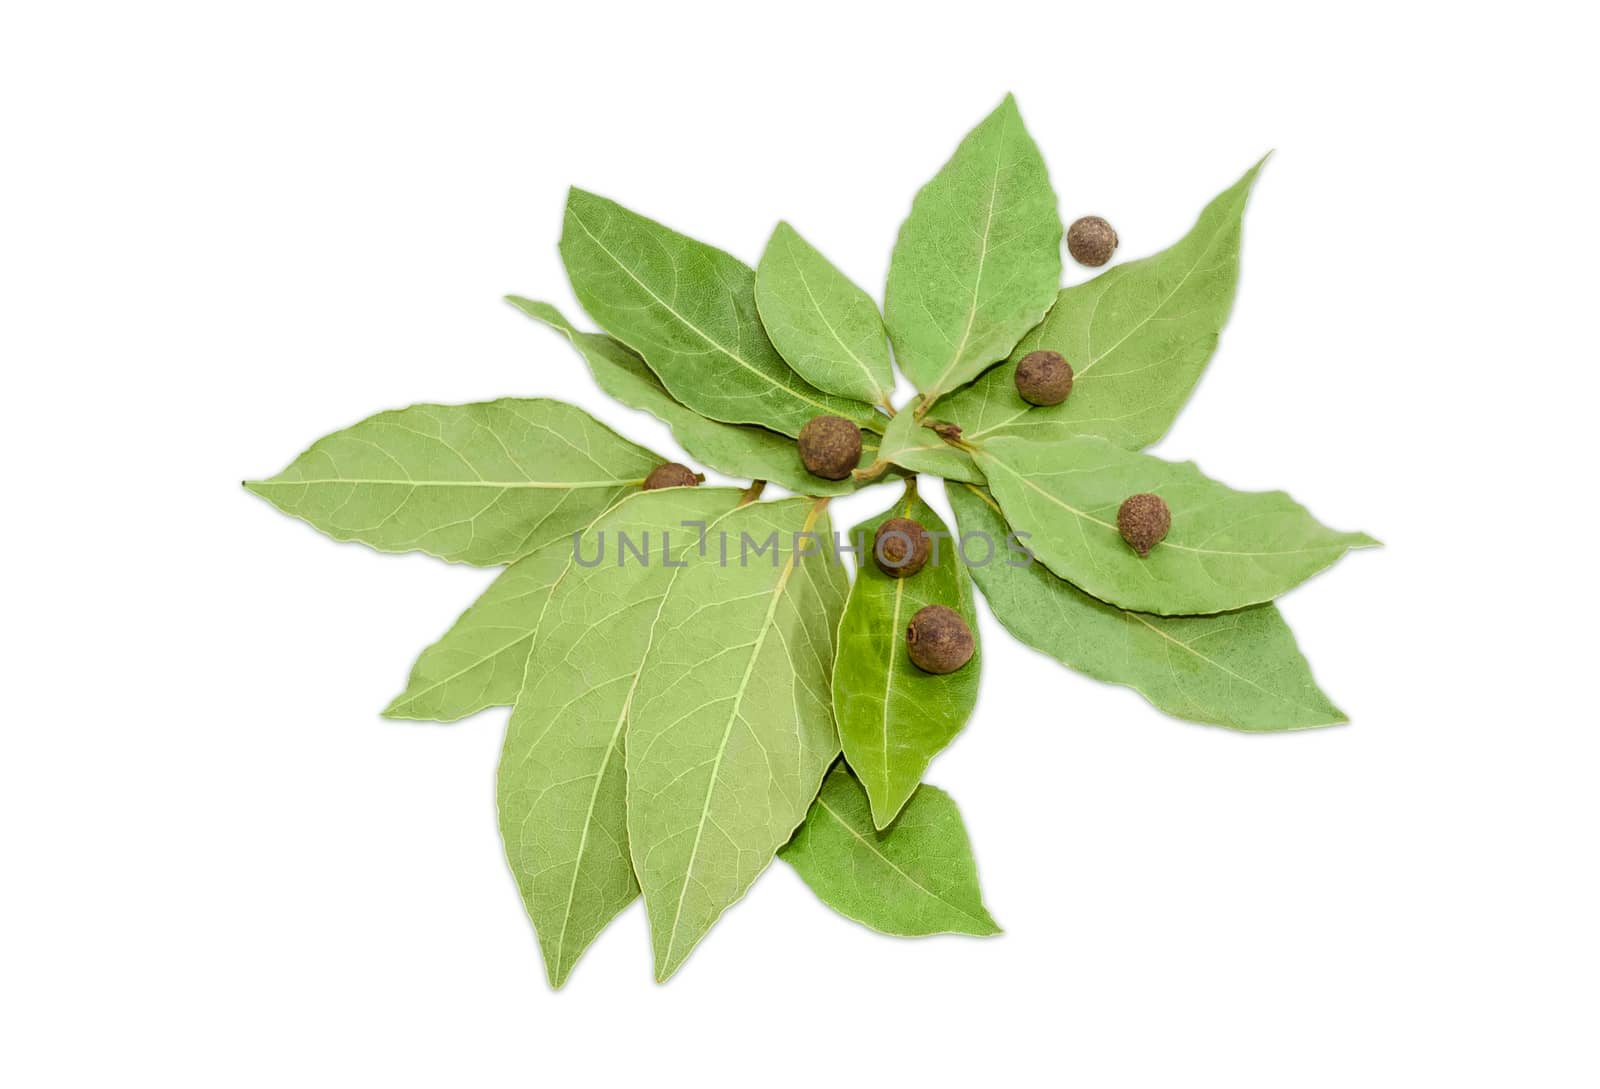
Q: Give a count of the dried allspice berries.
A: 7